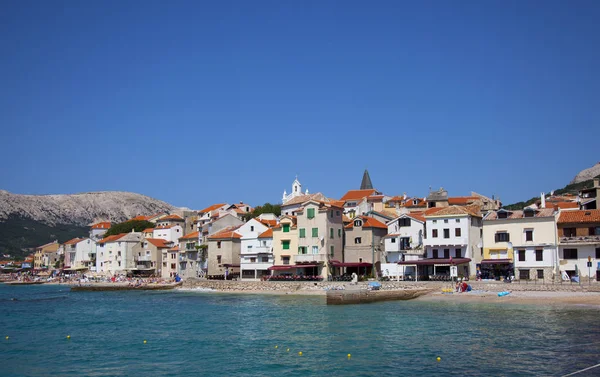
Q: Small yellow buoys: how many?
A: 8